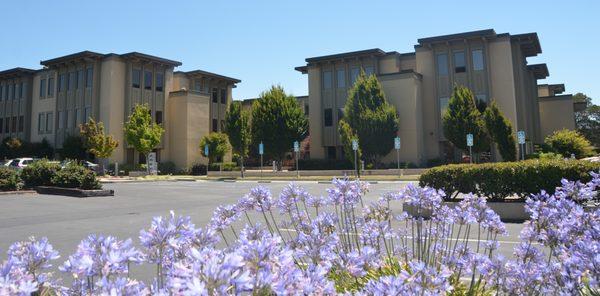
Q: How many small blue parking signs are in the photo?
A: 7